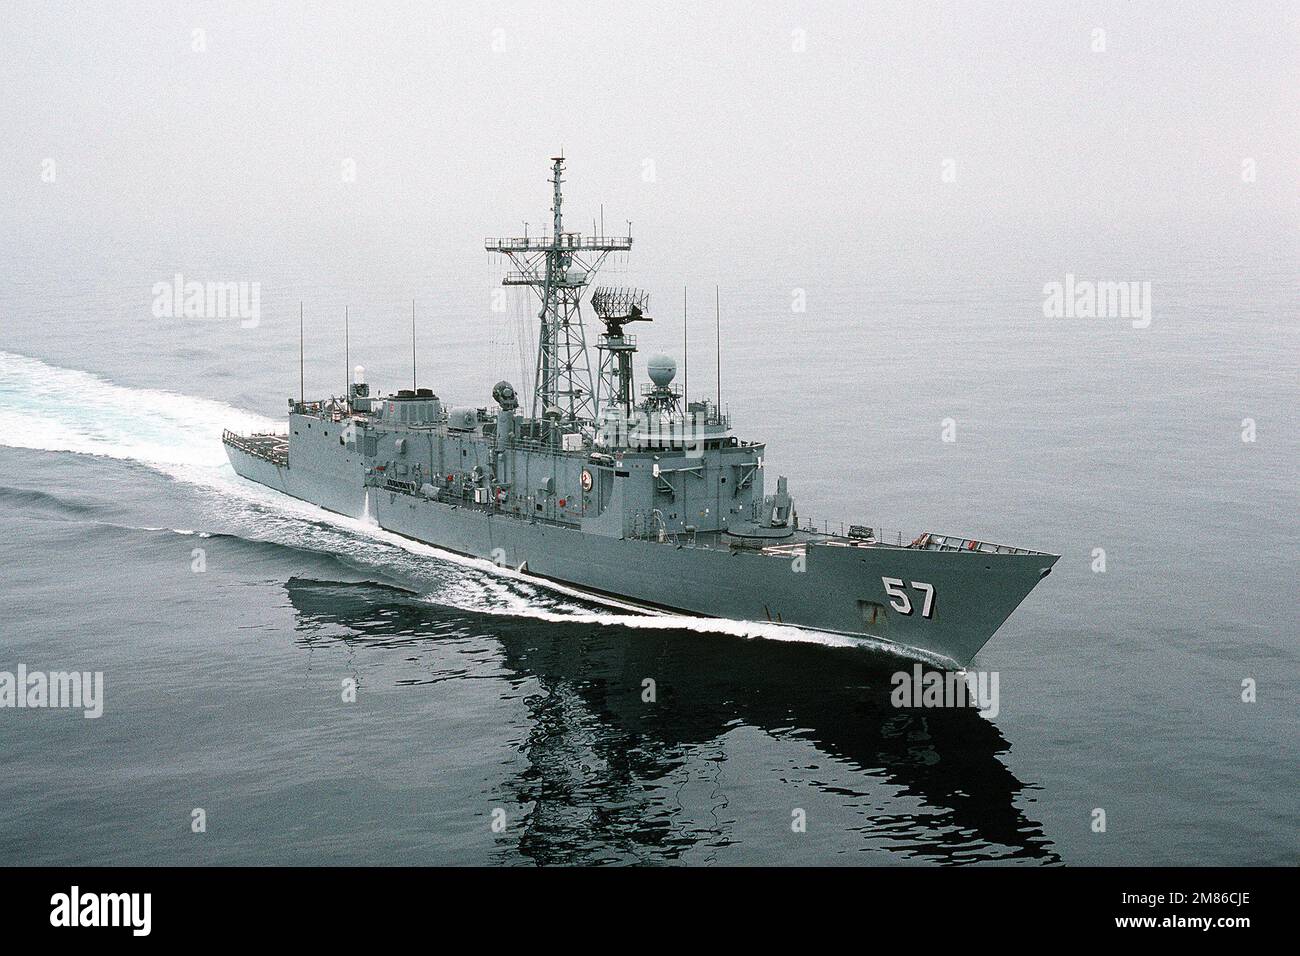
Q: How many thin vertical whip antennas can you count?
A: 5